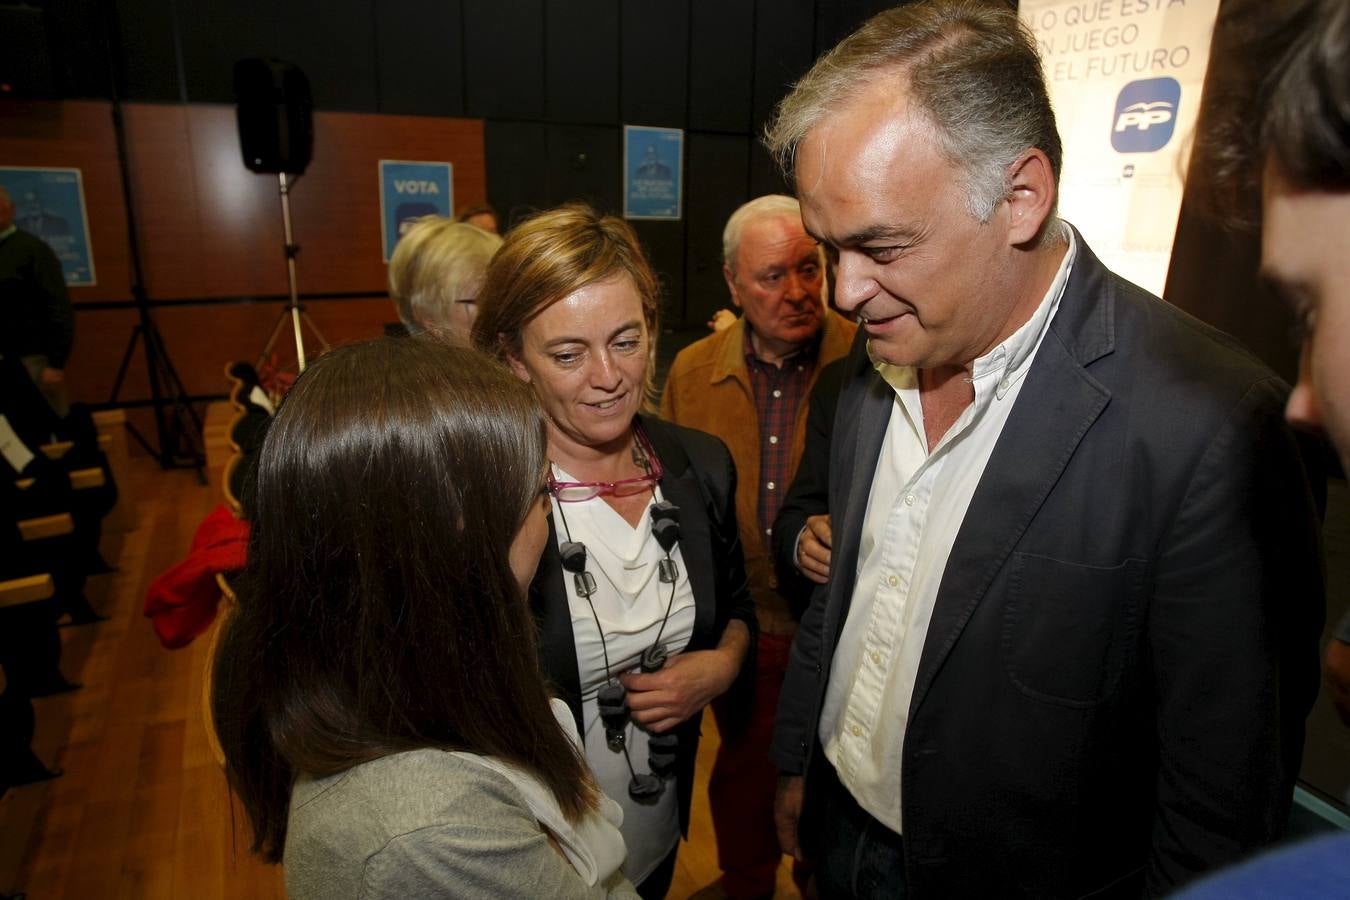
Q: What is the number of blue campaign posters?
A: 3